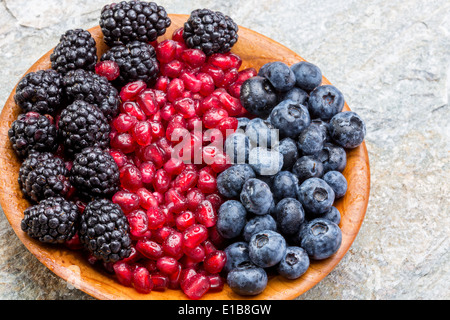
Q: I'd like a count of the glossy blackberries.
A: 12